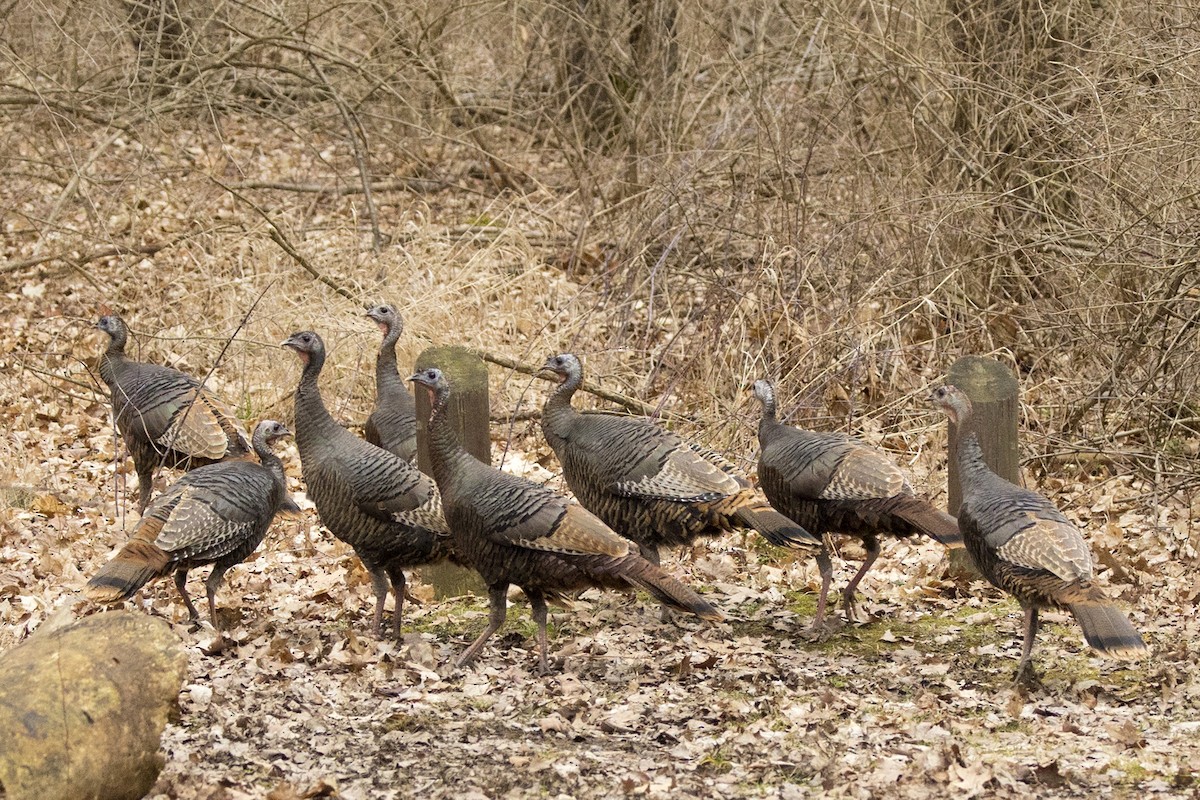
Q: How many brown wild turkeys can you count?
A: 8